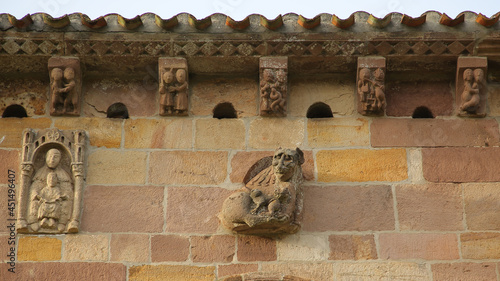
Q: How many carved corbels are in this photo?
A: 5